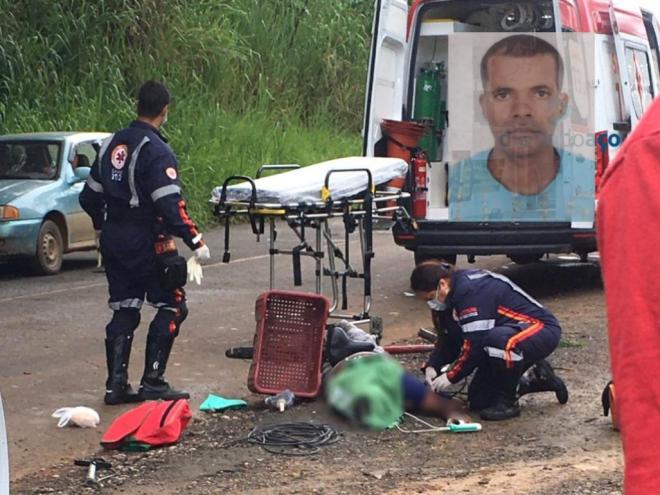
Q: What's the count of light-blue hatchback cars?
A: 1